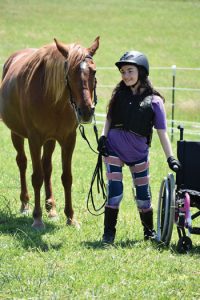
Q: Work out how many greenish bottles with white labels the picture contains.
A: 0